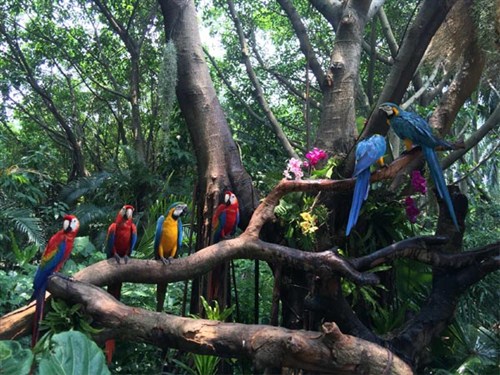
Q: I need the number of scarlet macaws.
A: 3